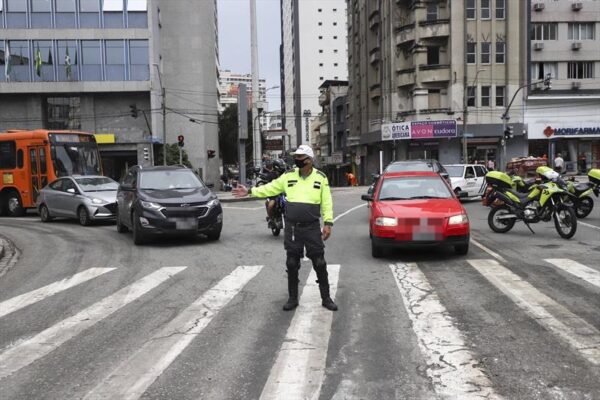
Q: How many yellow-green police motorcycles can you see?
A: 3